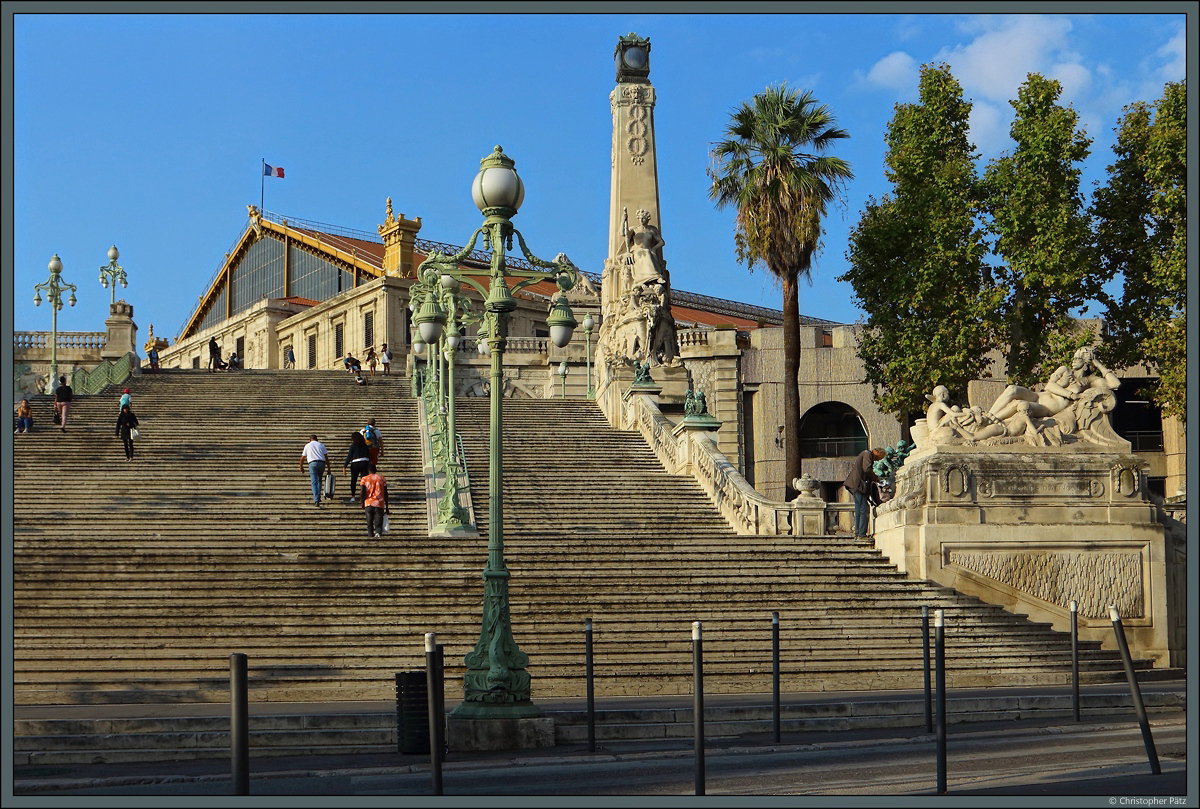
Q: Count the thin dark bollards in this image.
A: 10